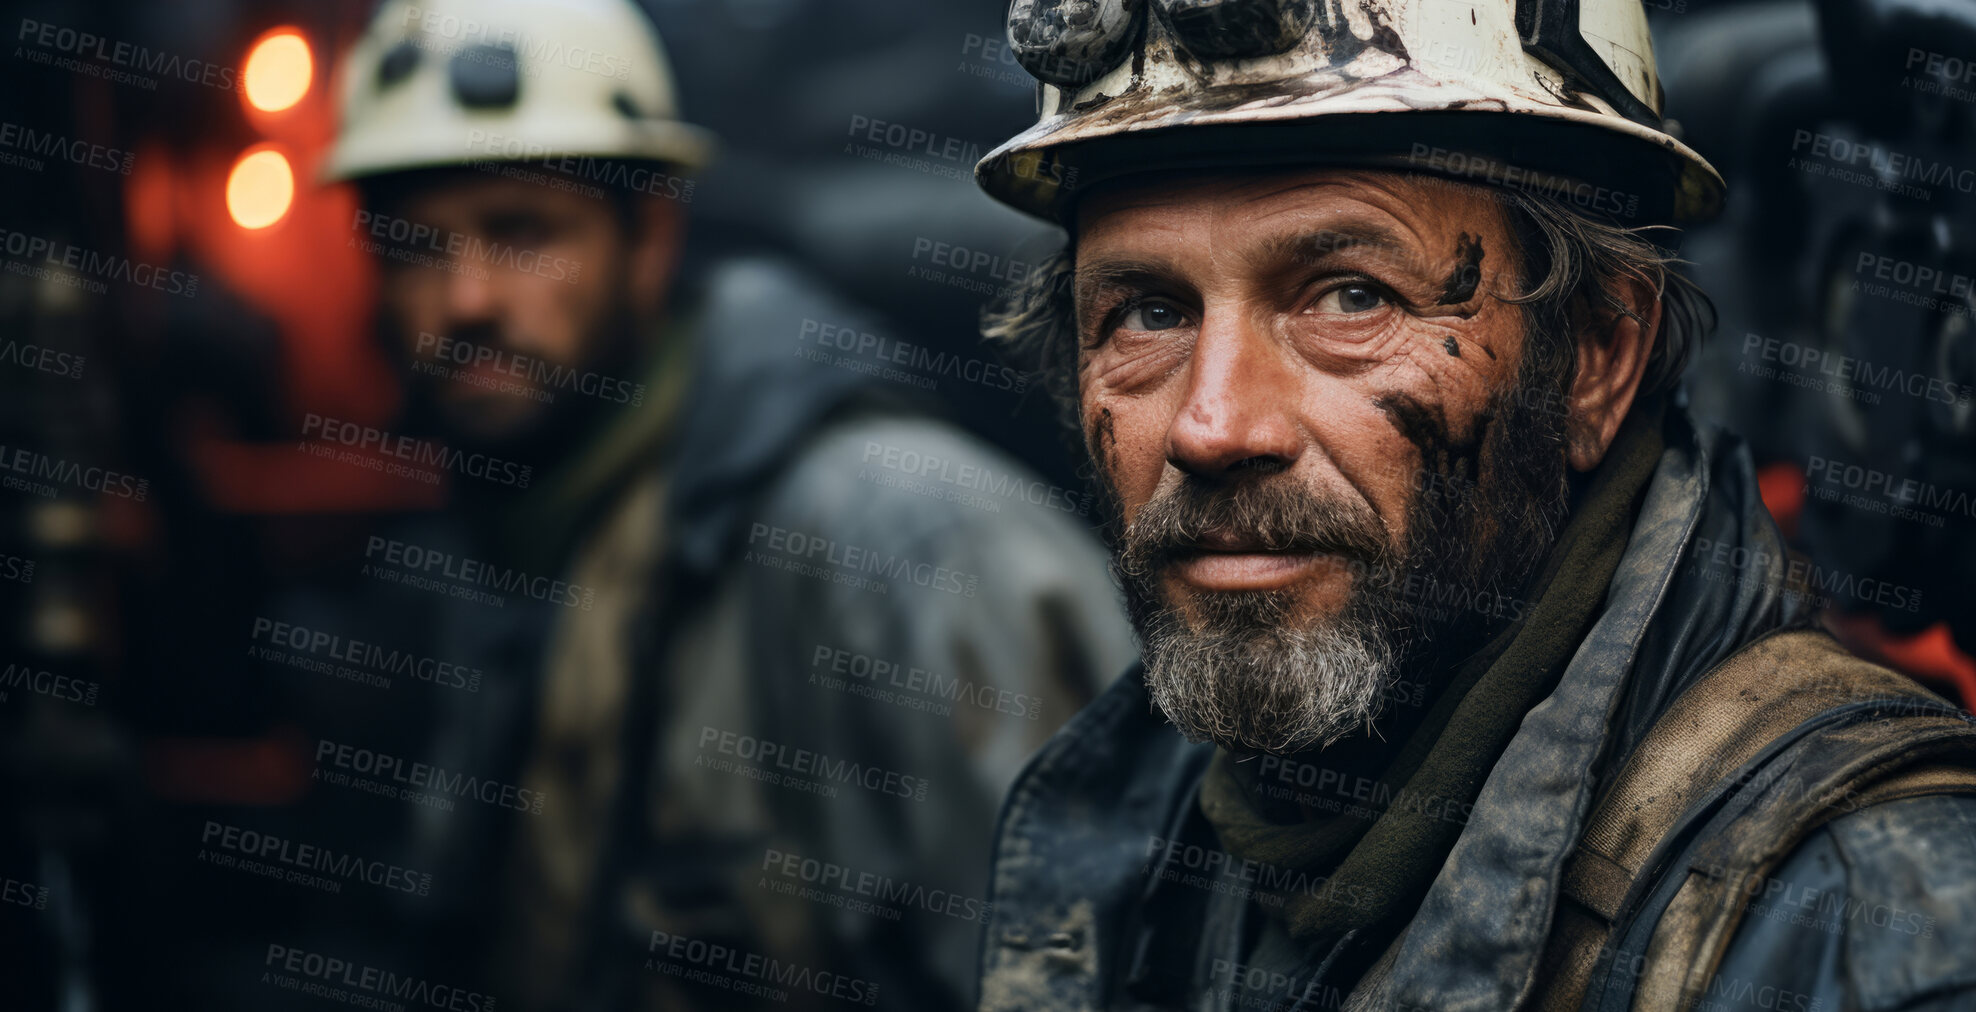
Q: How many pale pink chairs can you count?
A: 0